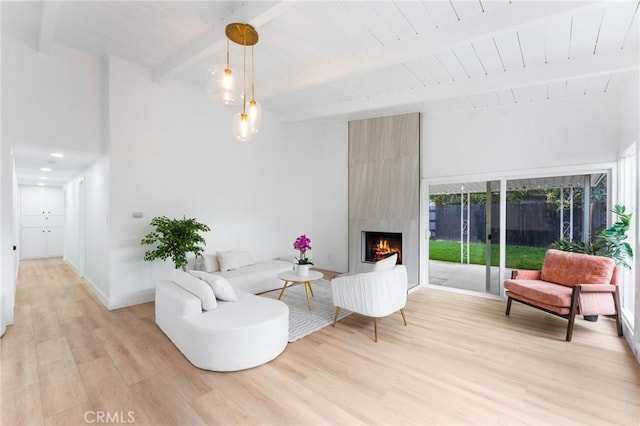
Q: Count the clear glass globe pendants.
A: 3